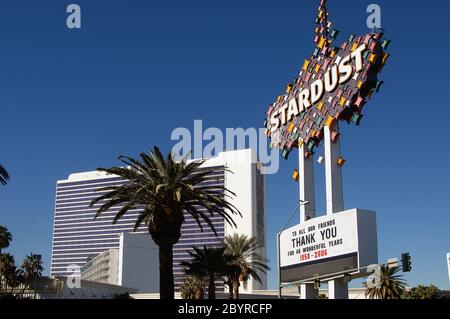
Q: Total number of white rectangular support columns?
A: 2